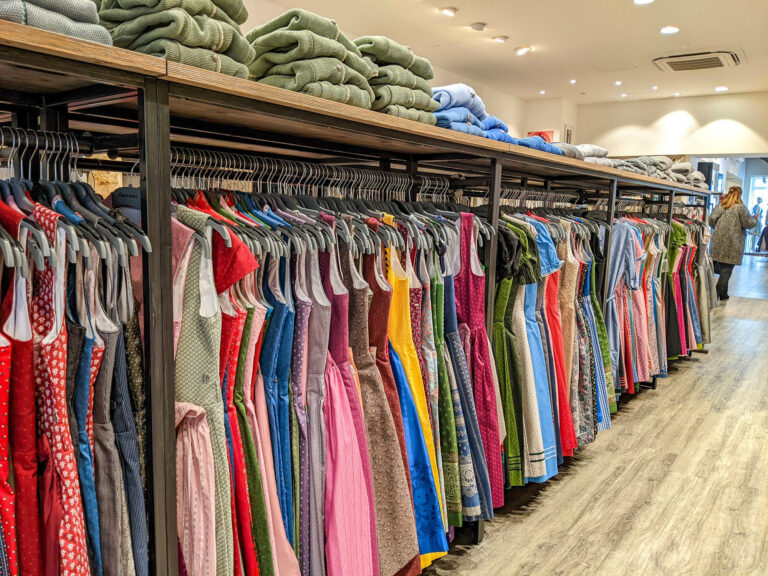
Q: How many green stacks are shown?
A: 3